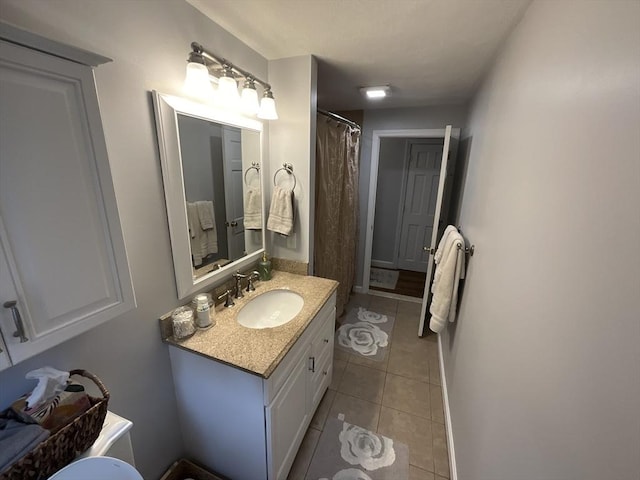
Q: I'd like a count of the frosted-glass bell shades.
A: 4